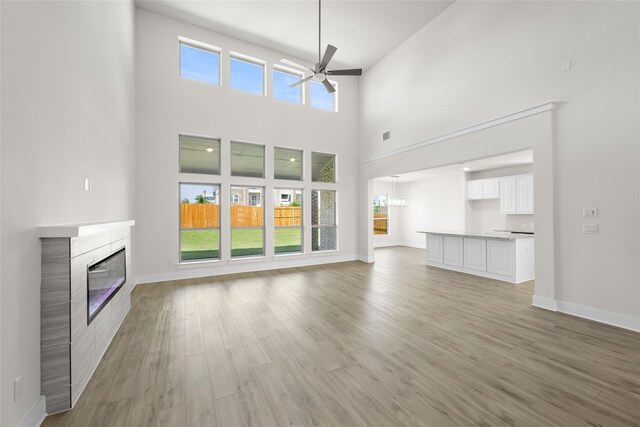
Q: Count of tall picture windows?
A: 4